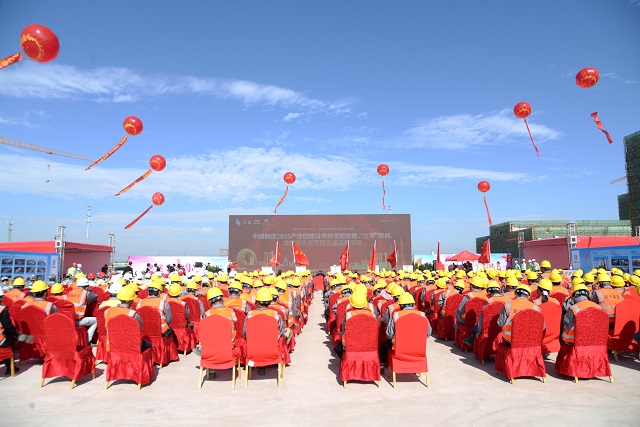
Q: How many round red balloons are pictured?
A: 9